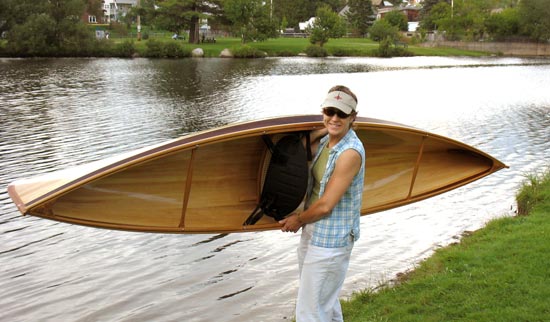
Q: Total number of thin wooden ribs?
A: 2